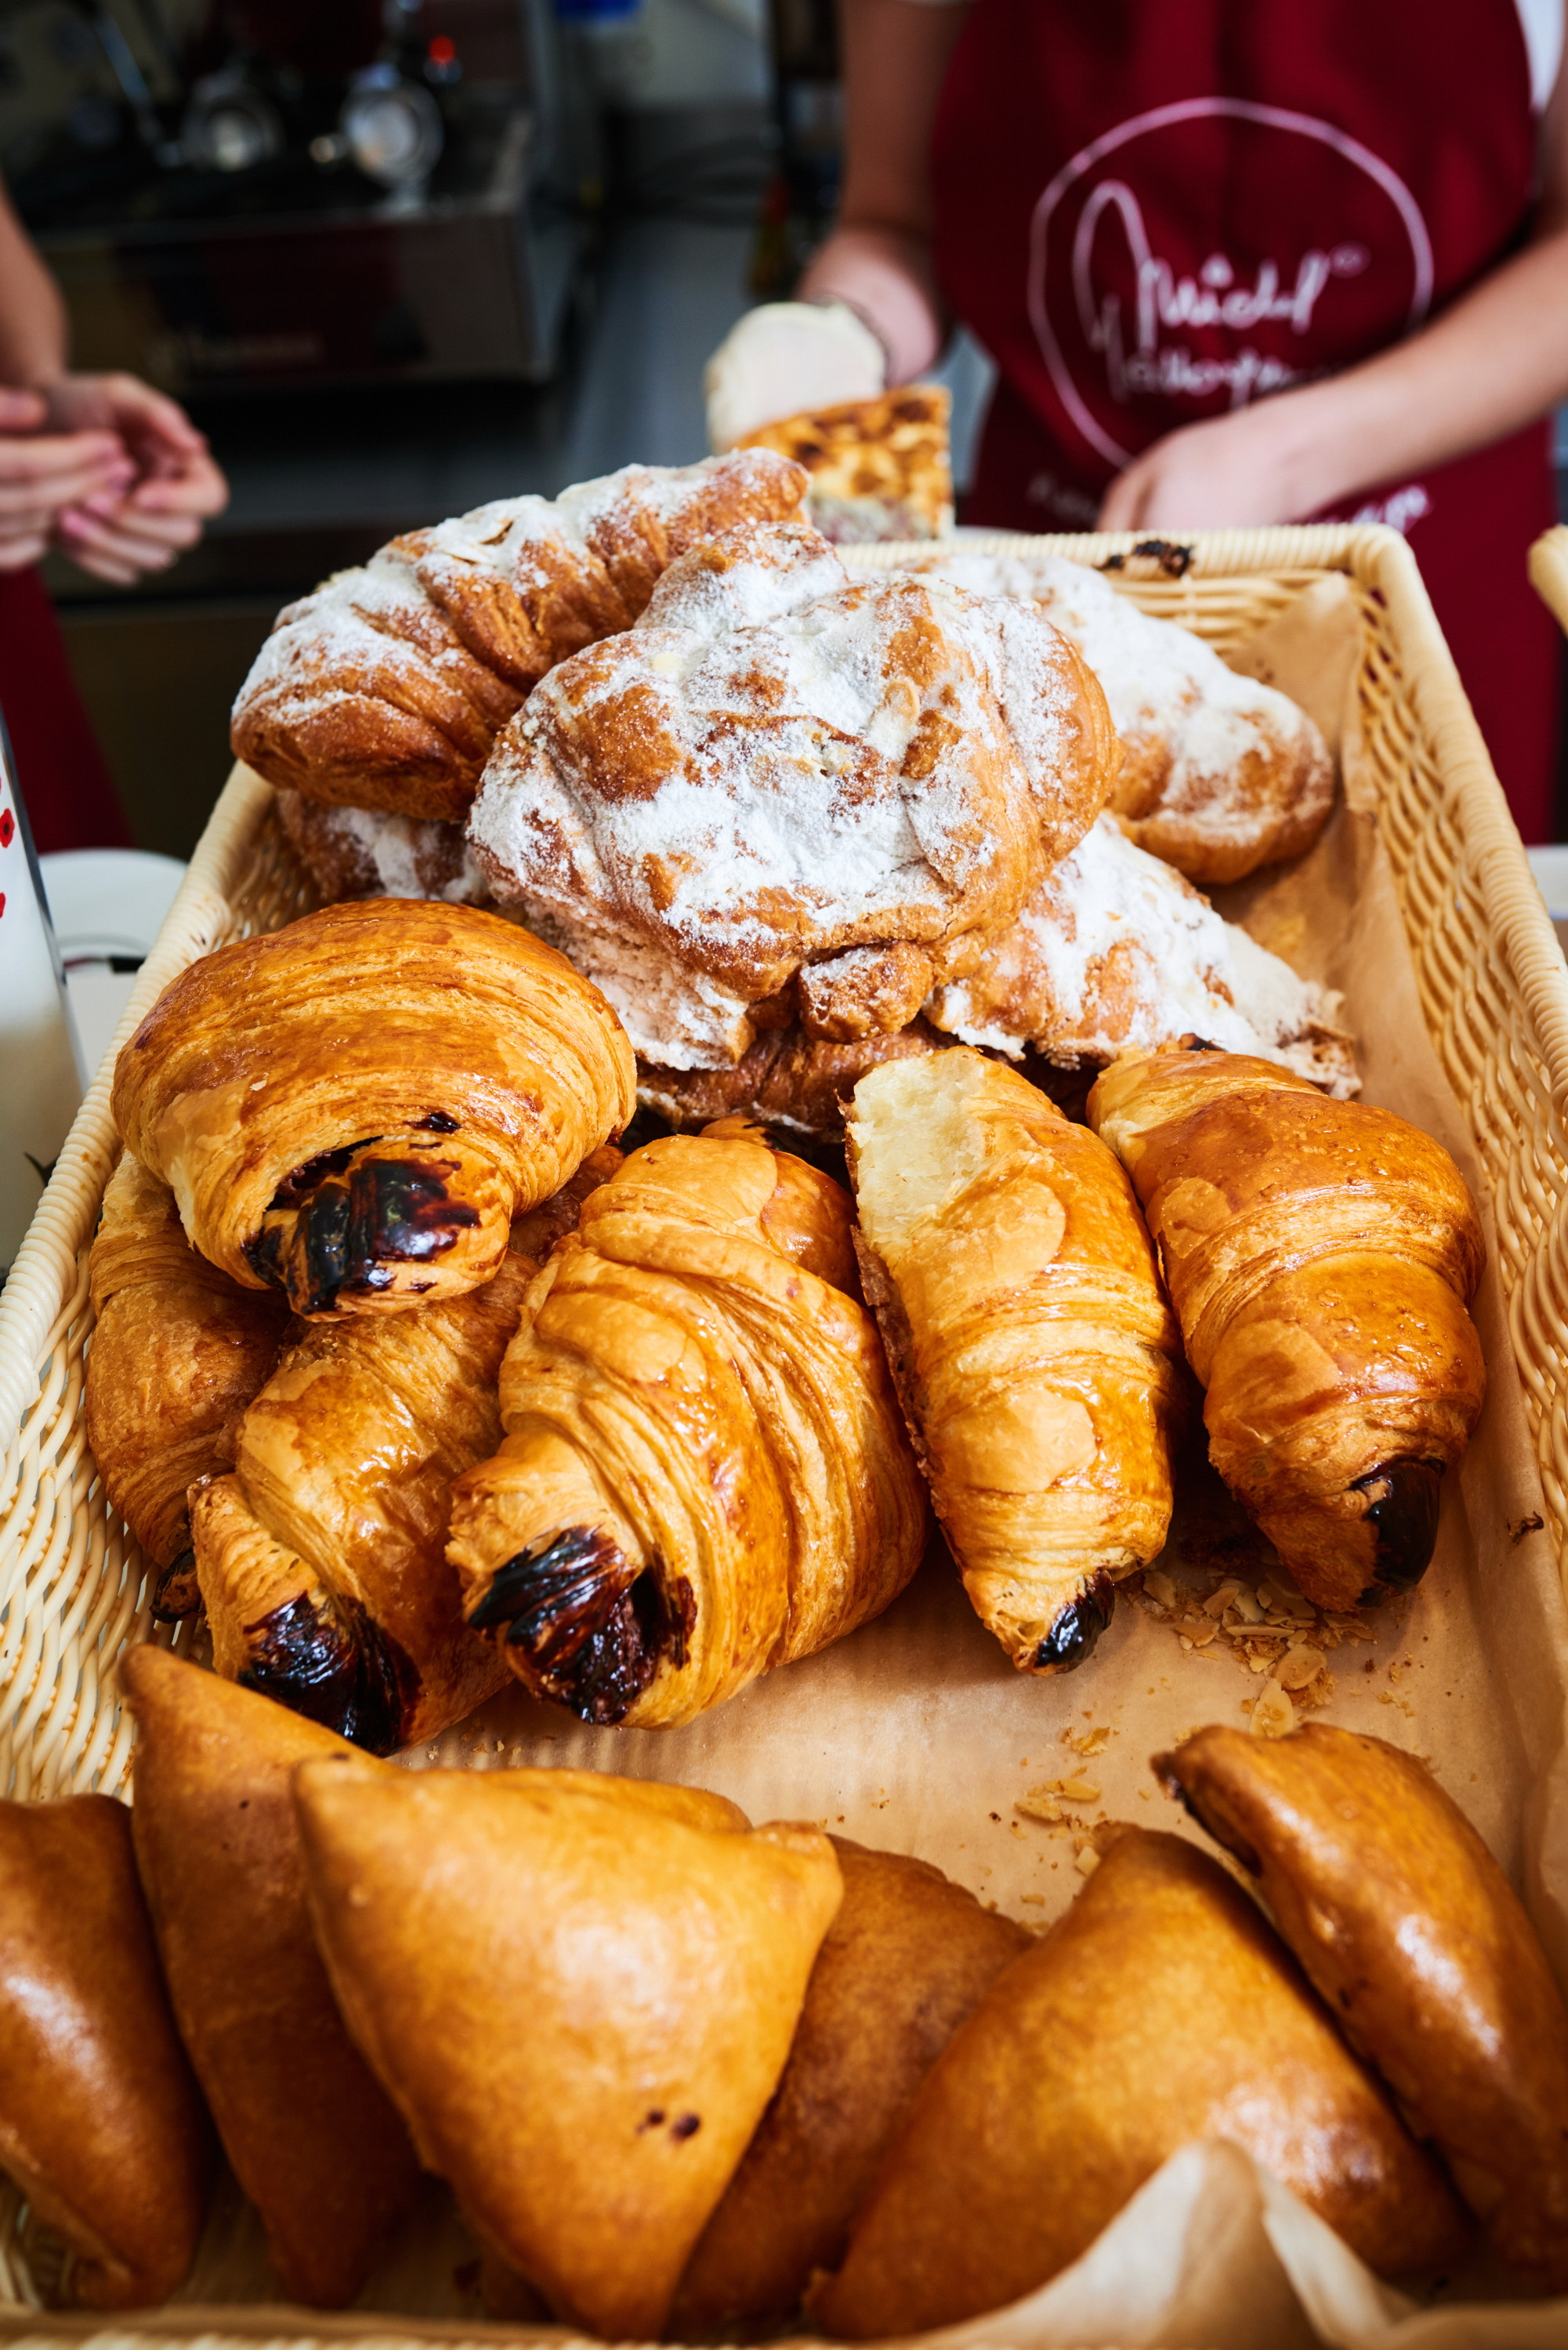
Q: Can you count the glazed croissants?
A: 6